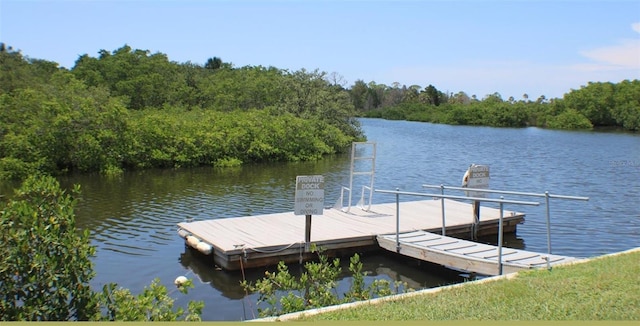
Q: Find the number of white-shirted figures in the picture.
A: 0